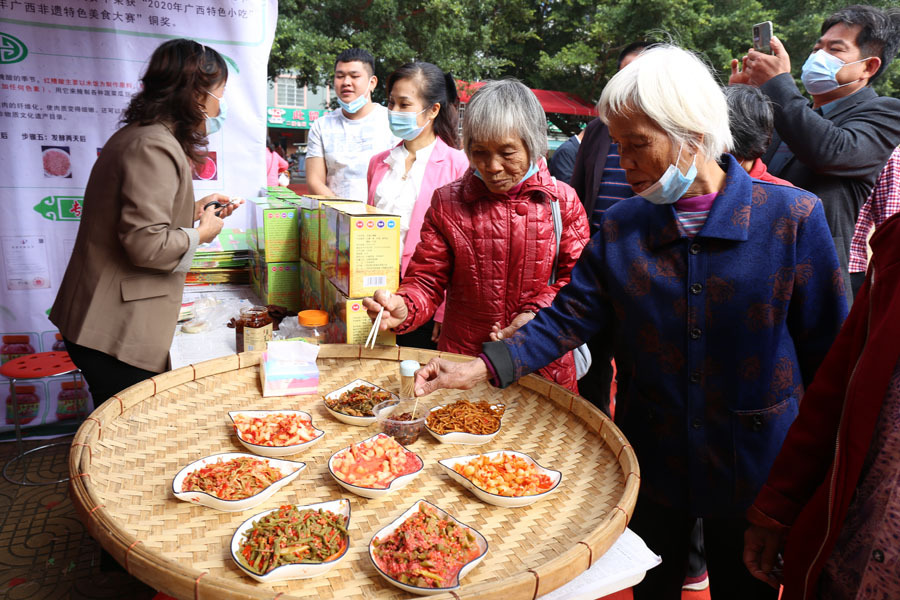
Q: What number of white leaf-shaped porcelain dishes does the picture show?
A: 8